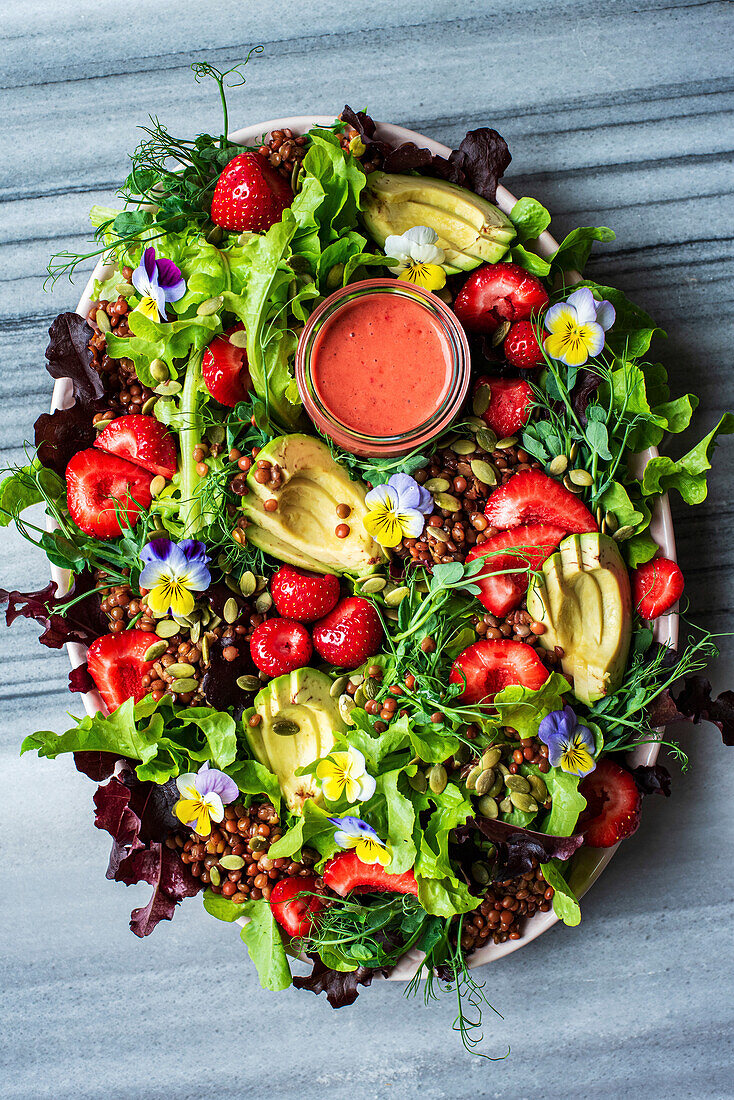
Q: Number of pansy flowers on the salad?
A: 9